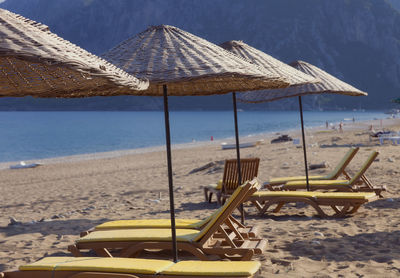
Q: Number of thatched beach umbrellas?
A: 4